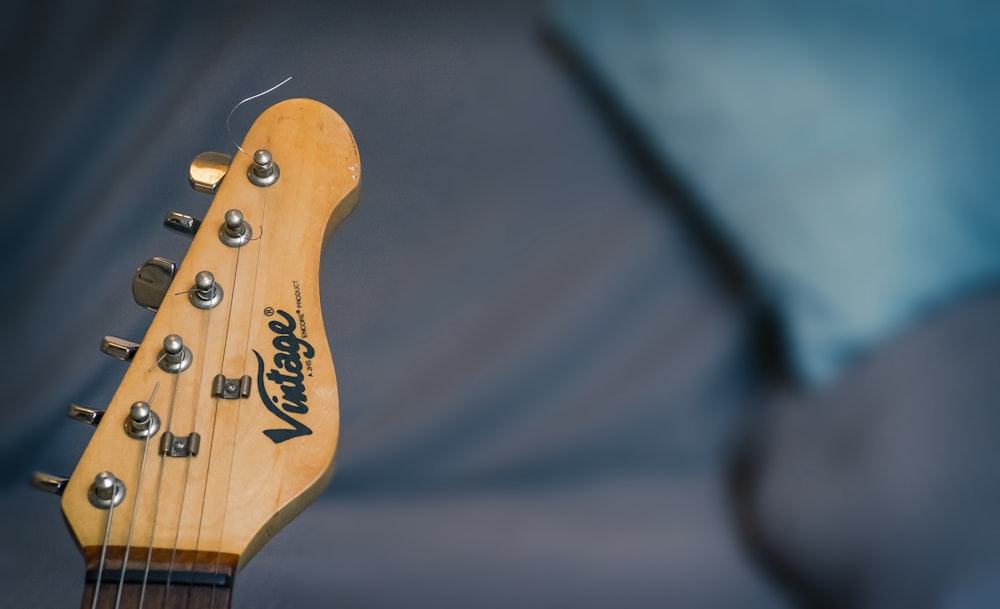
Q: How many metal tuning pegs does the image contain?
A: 6